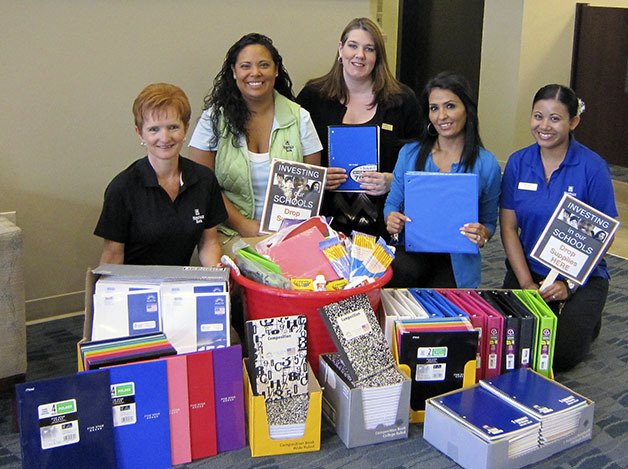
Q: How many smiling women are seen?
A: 5